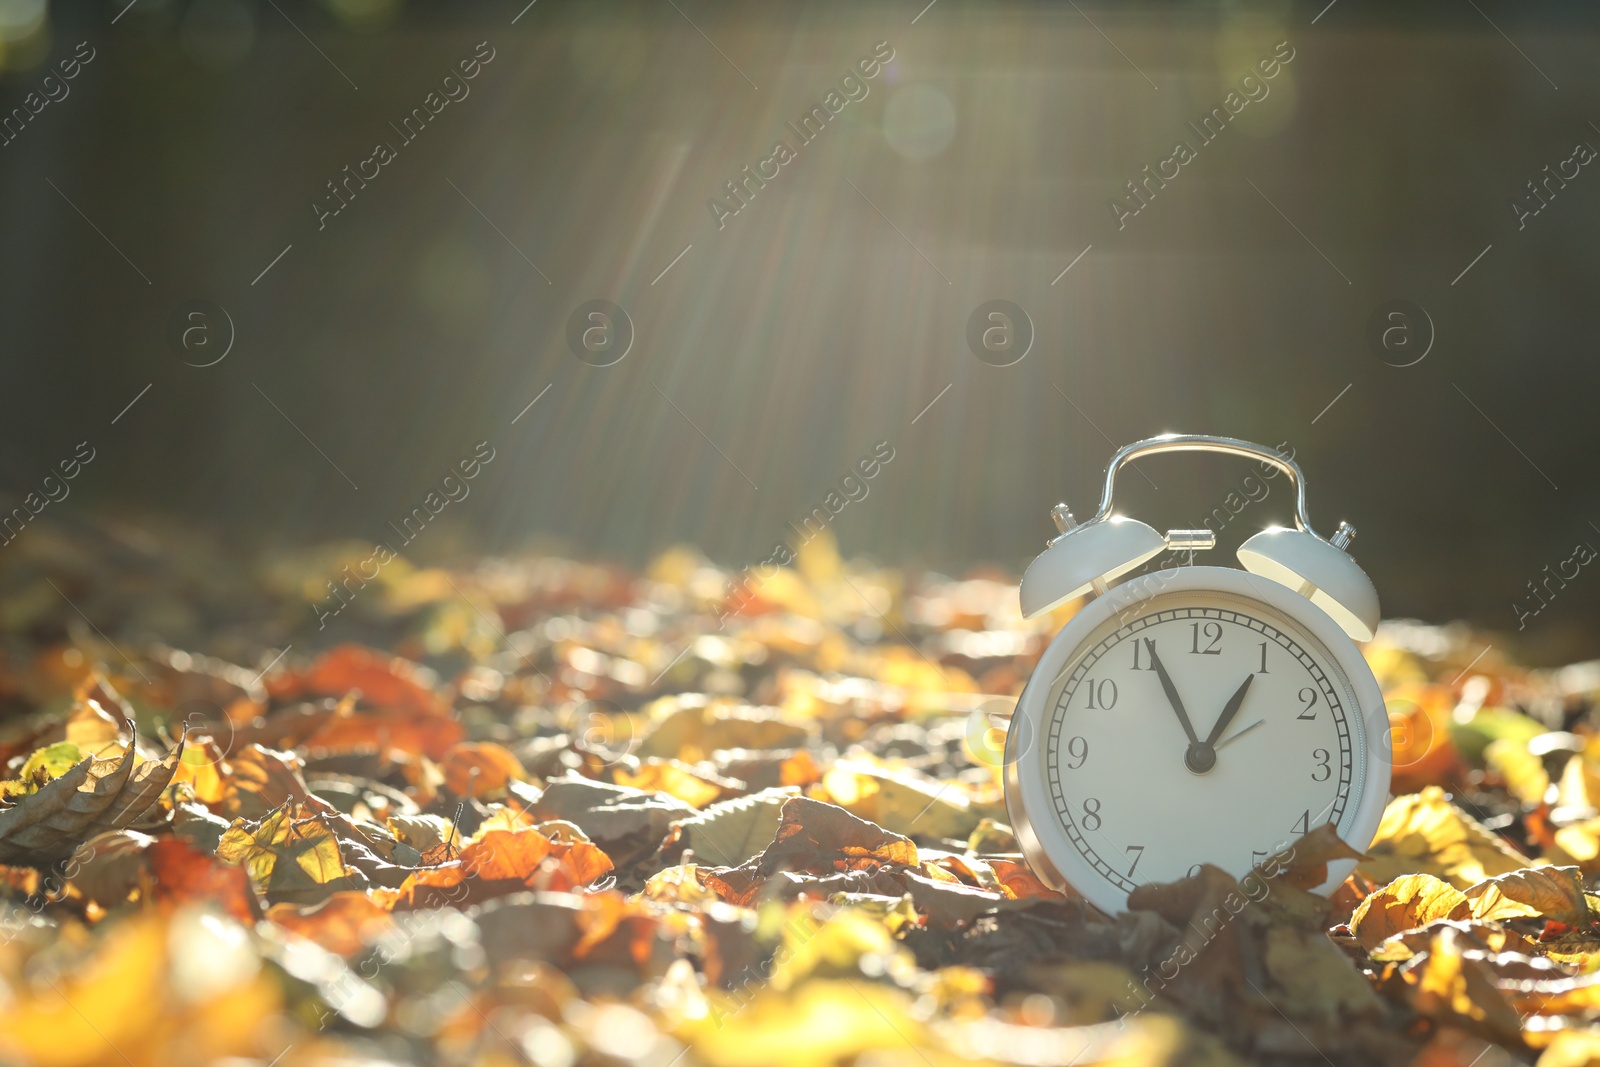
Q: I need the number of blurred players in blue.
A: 0